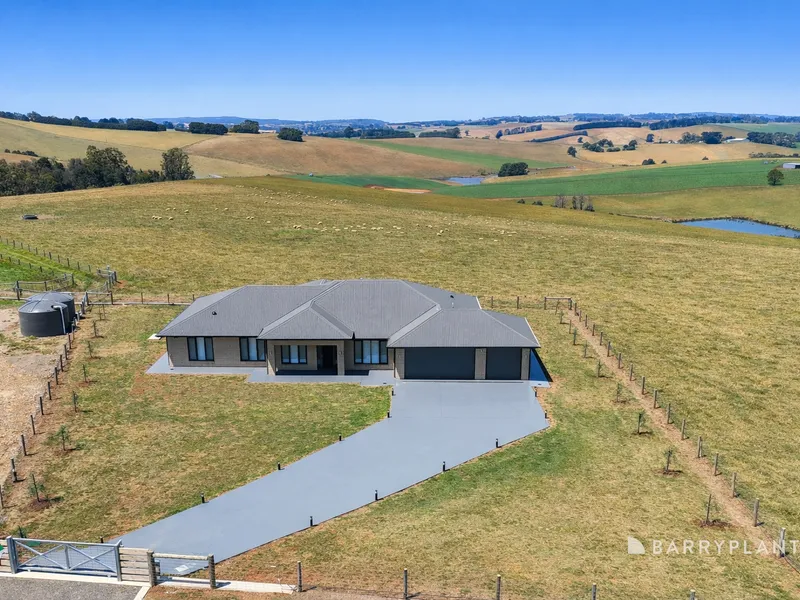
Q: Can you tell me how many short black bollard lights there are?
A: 12